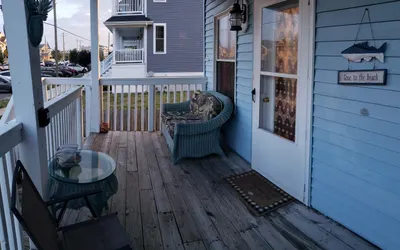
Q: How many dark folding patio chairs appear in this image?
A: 1